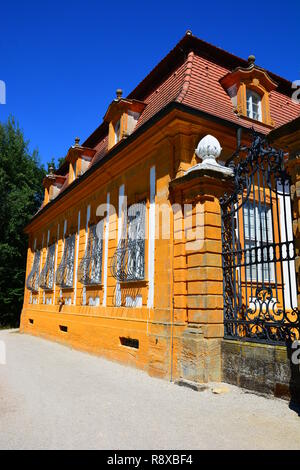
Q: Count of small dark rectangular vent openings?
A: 3